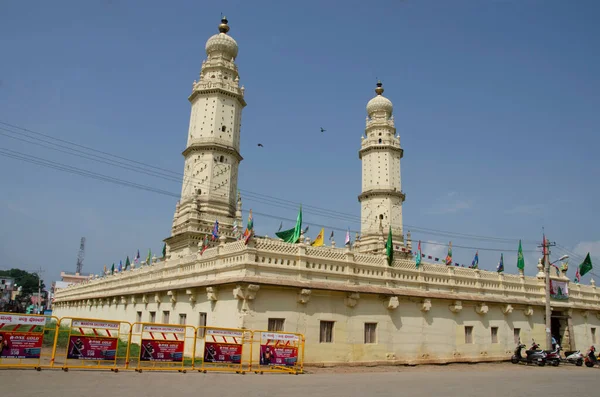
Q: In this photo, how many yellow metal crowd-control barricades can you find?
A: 5